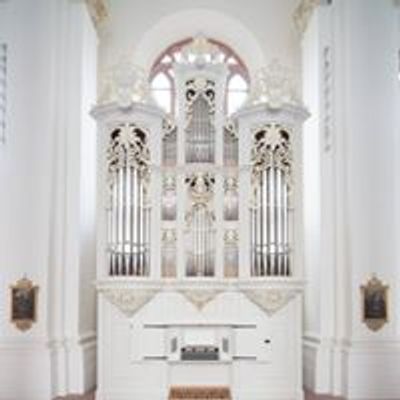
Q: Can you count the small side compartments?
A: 6